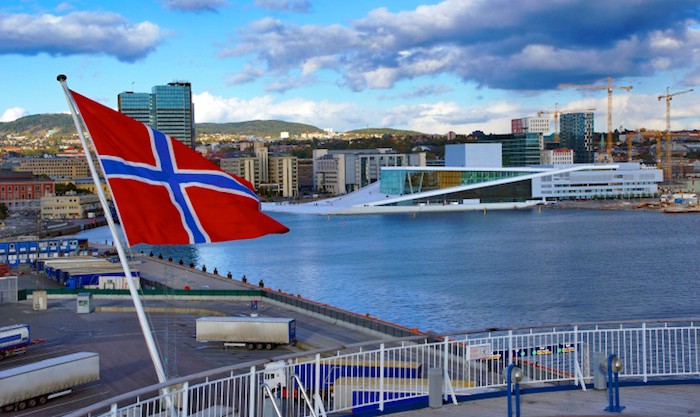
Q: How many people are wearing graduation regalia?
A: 0